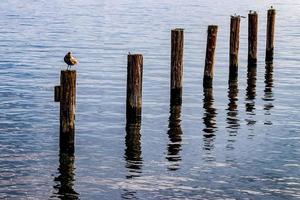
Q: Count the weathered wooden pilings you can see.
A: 7